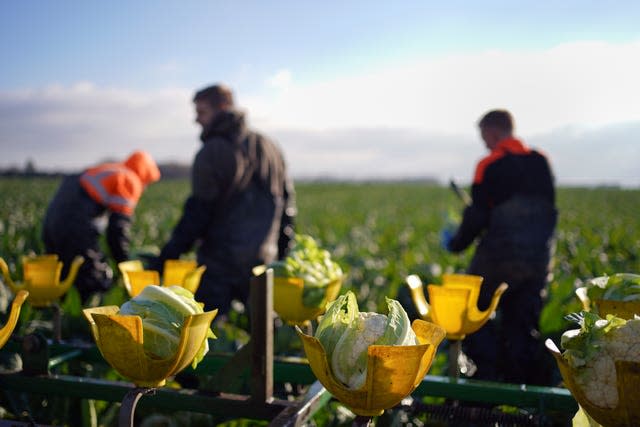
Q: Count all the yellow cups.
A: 9